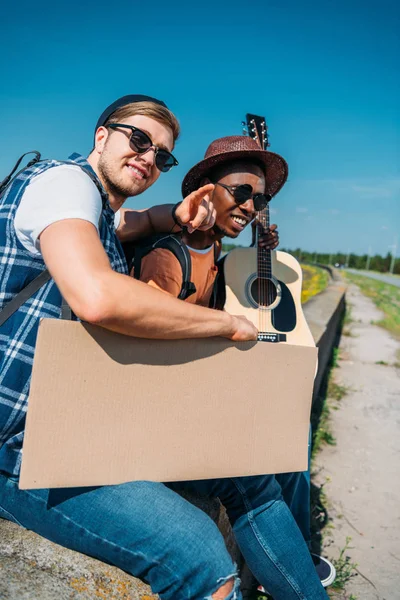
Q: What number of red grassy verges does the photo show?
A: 0